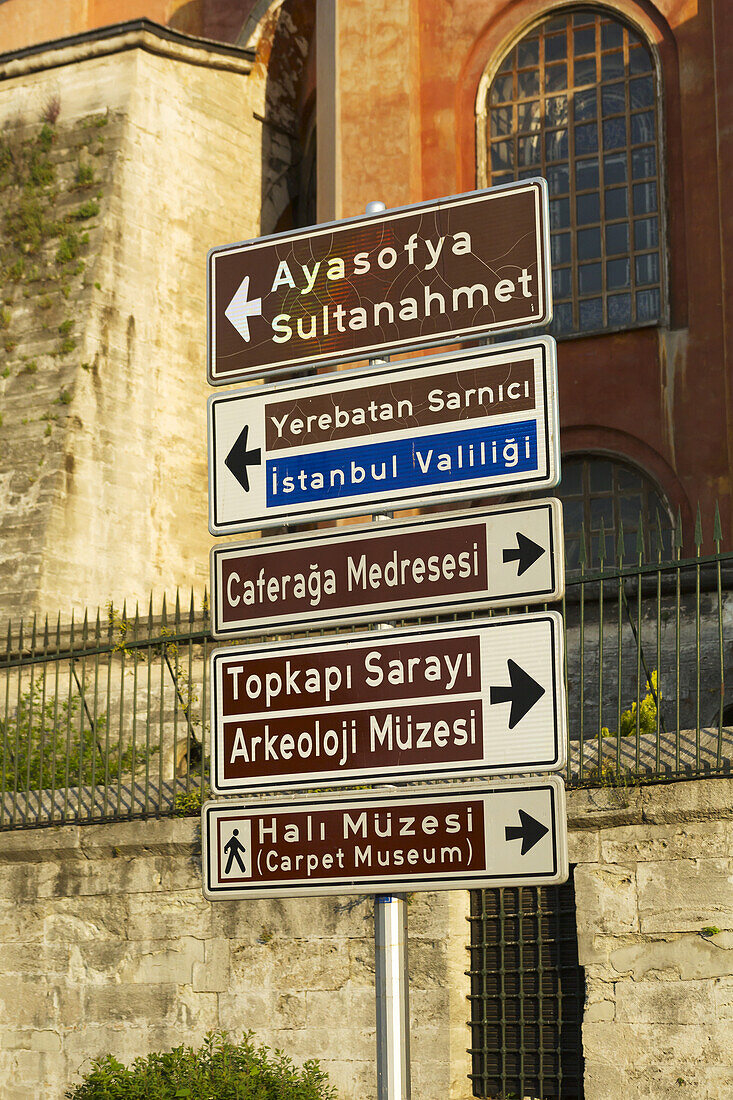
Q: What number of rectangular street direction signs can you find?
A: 5